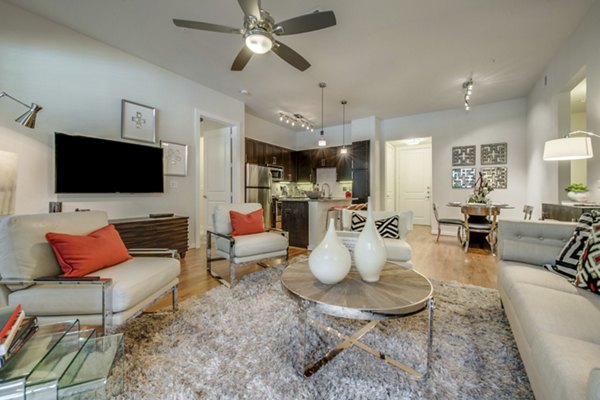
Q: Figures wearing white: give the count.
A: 0